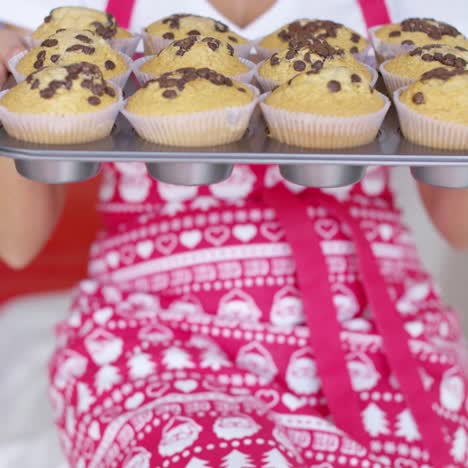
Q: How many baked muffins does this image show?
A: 12